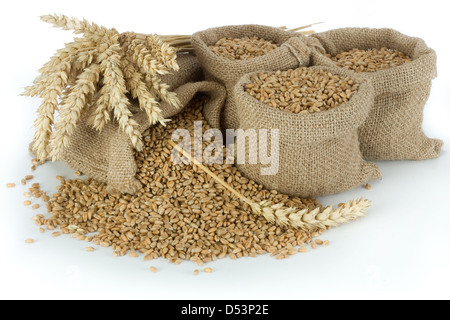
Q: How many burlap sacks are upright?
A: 3